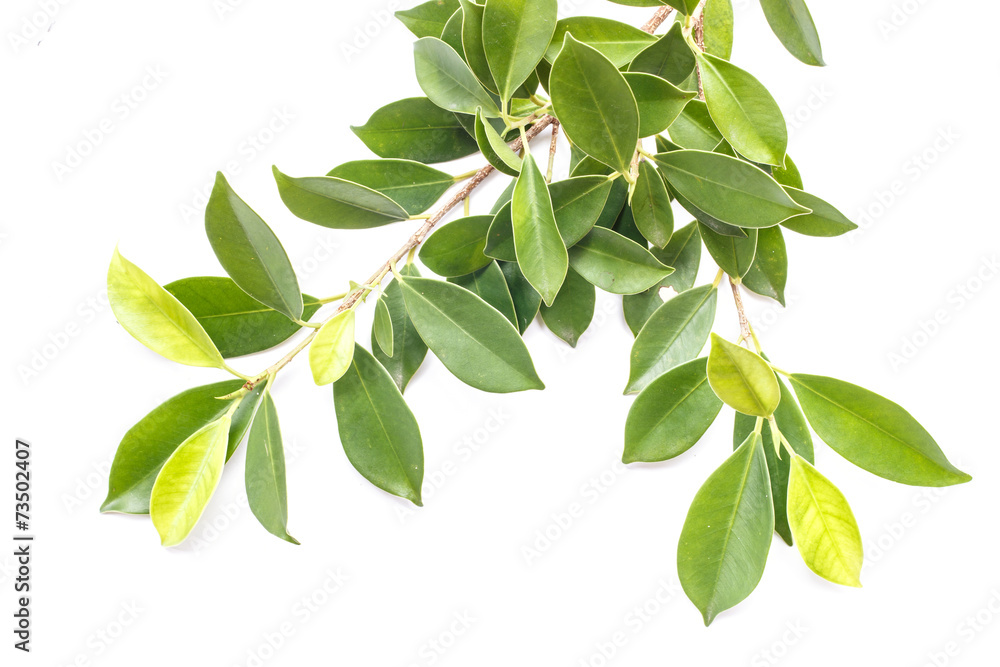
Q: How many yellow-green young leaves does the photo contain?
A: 5